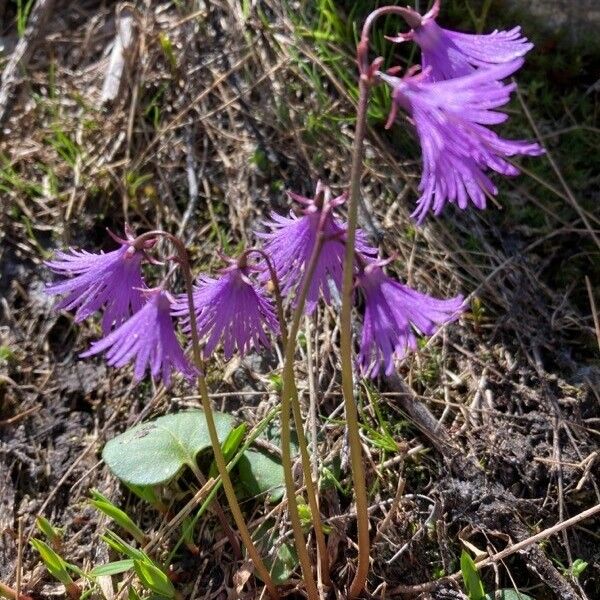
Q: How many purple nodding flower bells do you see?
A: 7